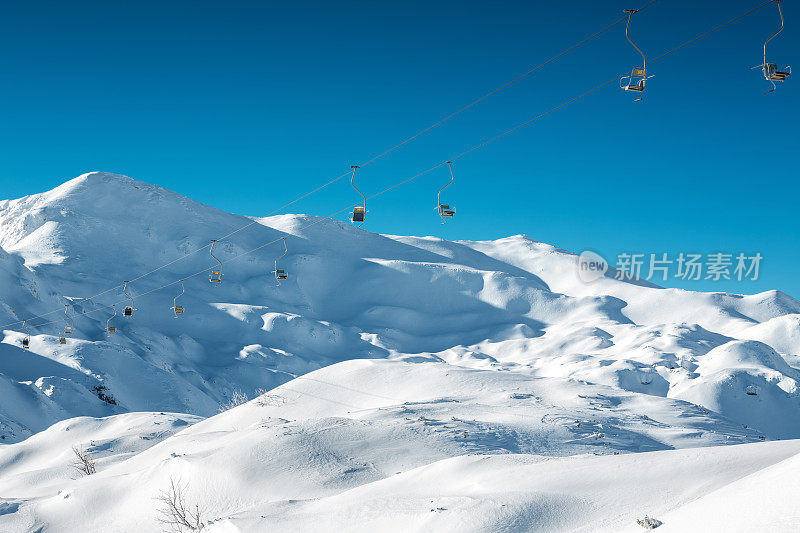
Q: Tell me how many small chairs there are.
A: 12